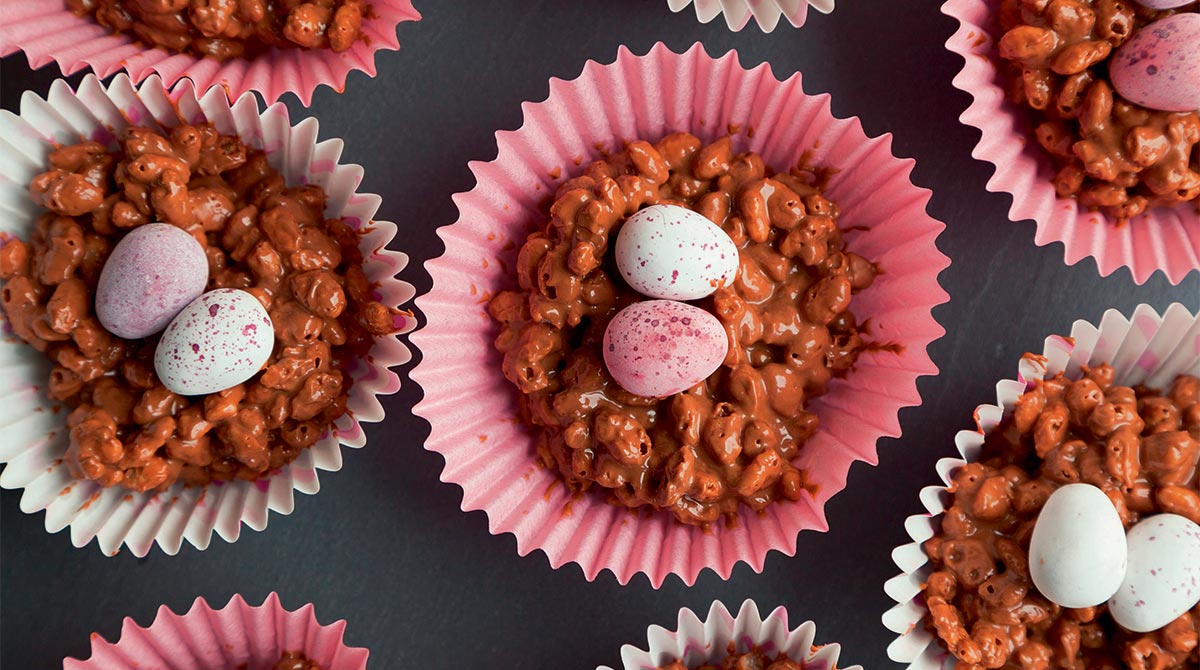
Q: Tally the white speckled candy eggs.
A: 3